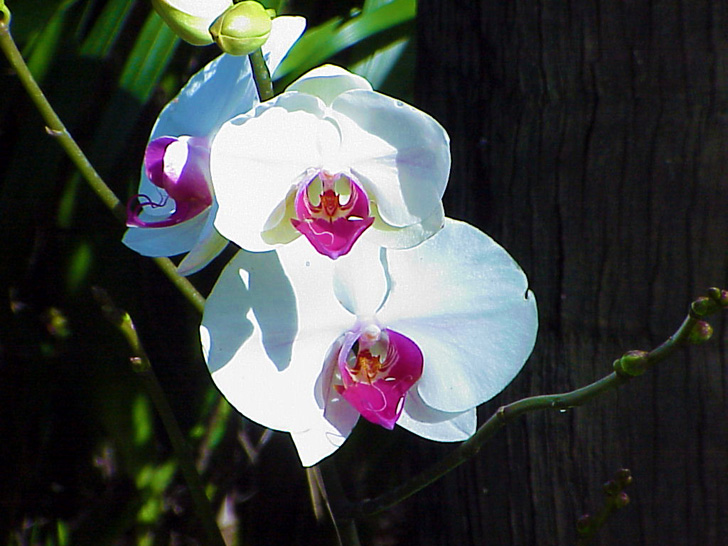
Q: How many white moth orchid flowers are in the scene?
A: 3